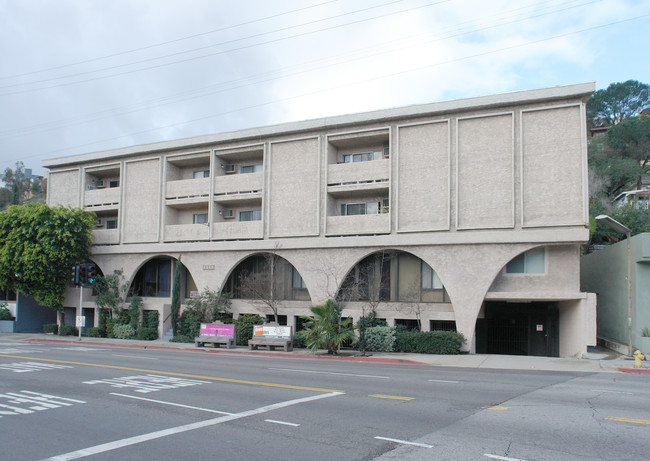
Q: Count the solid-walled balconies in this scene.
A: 8